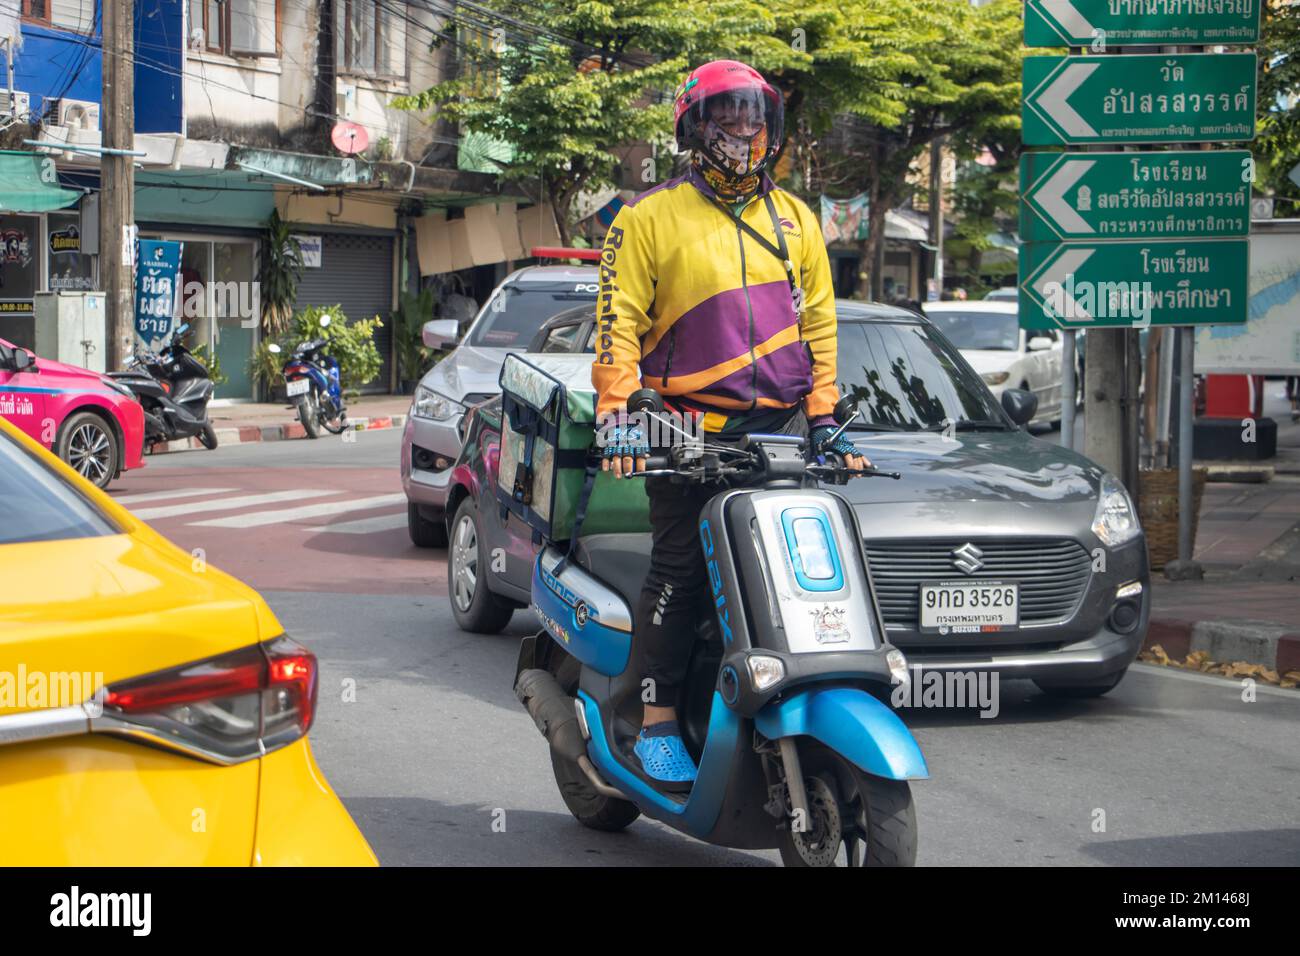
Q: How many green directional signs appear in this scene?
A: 4